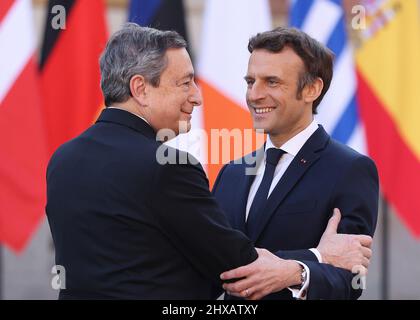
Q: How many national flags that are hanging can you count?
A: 6